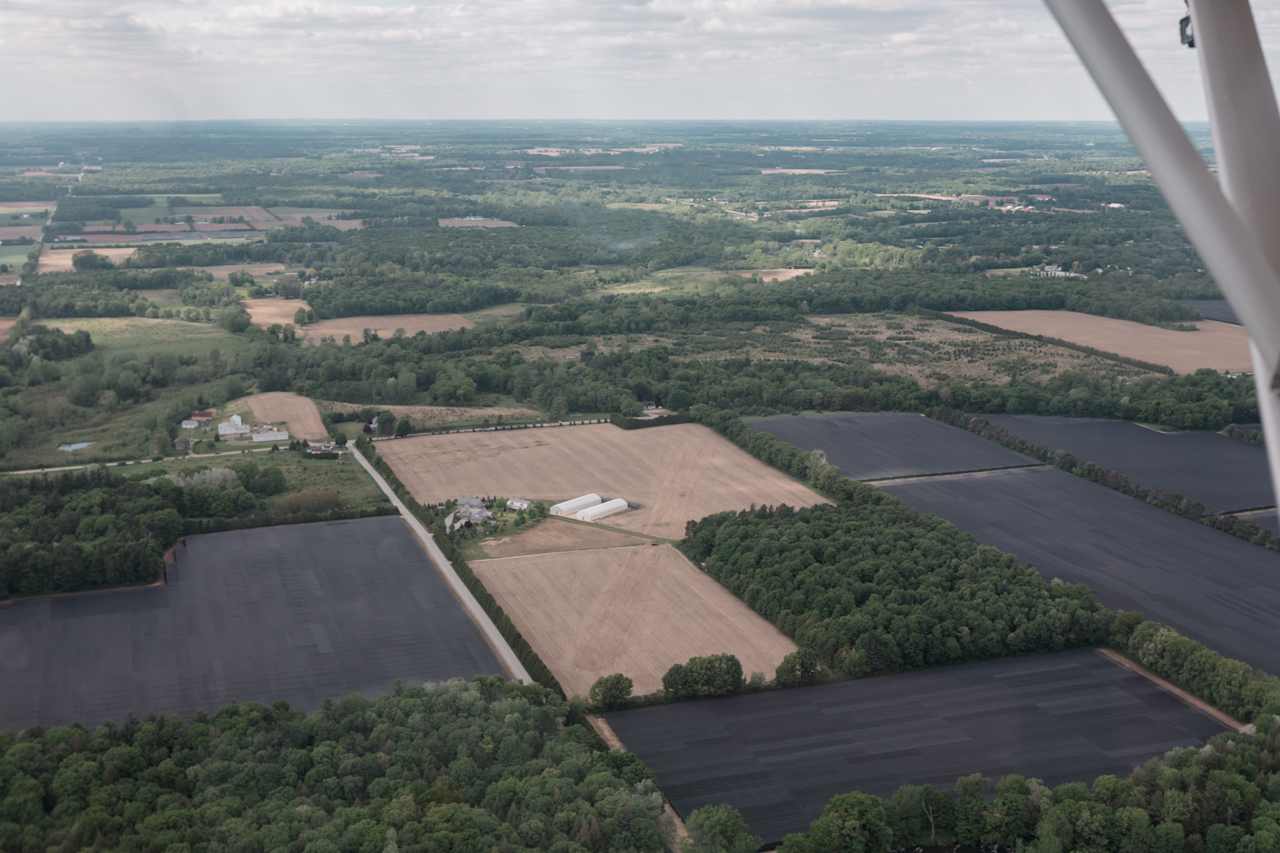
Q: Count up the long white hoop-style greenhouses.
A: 2